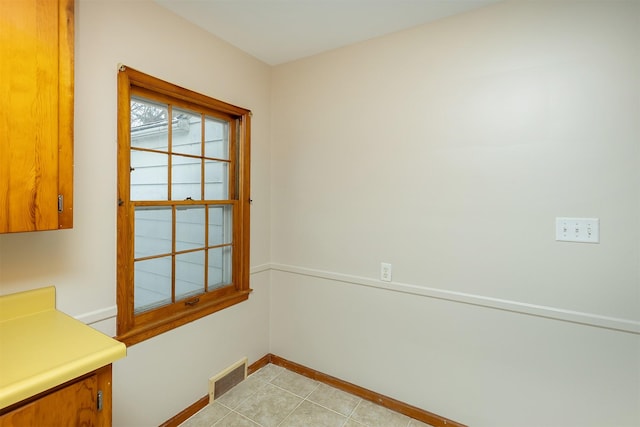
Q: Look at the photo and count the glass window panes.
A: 12